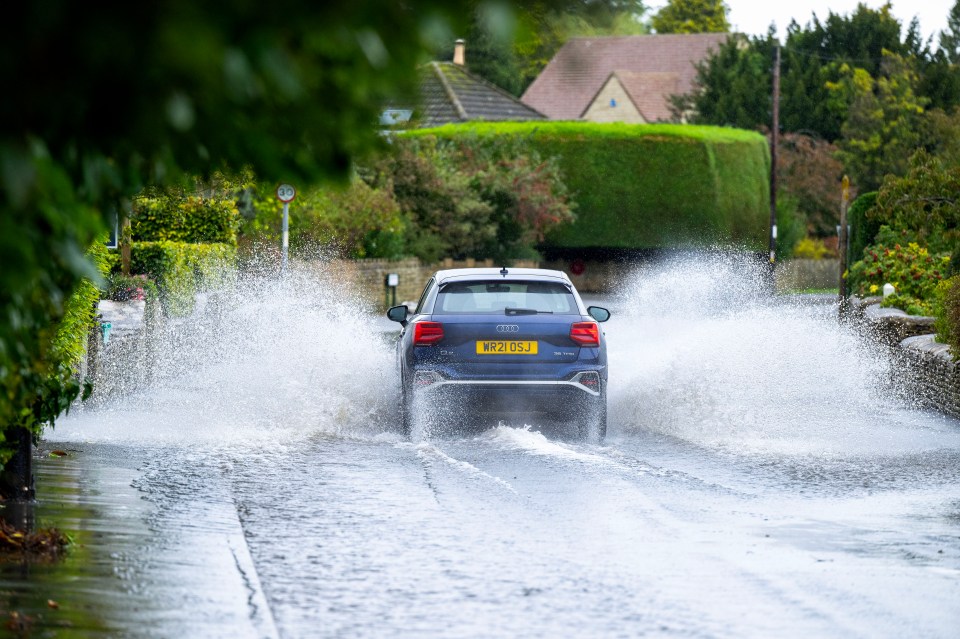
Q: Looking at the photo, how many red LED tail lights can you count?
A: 2